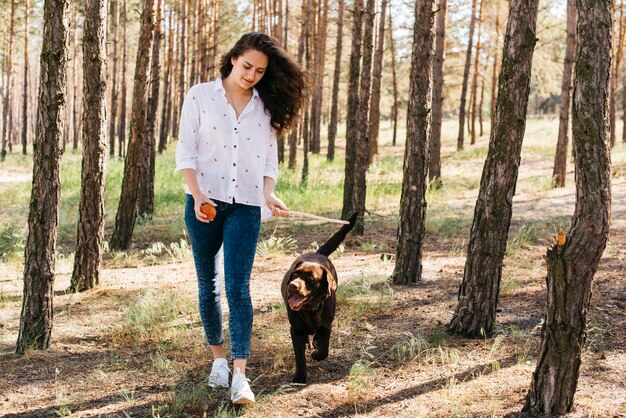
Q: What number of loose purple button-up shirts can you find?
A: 0